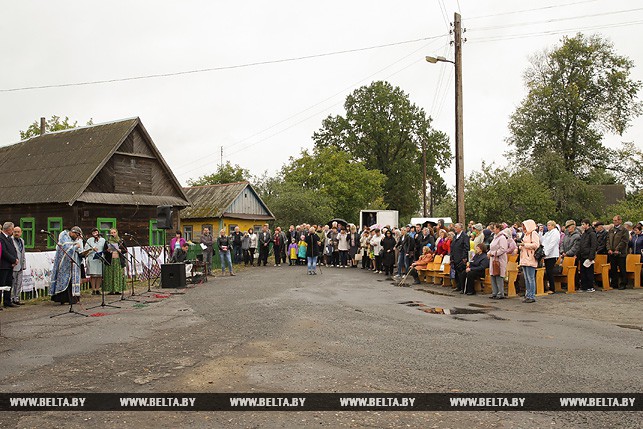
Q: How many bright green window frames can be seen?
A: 4